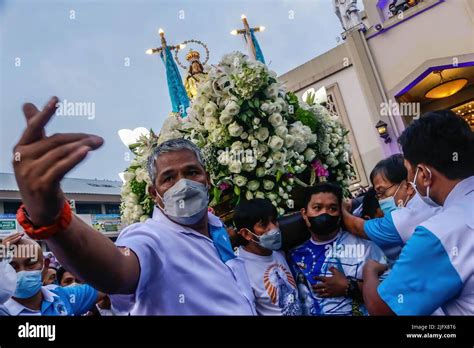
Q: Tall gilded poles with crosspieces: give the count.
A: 2